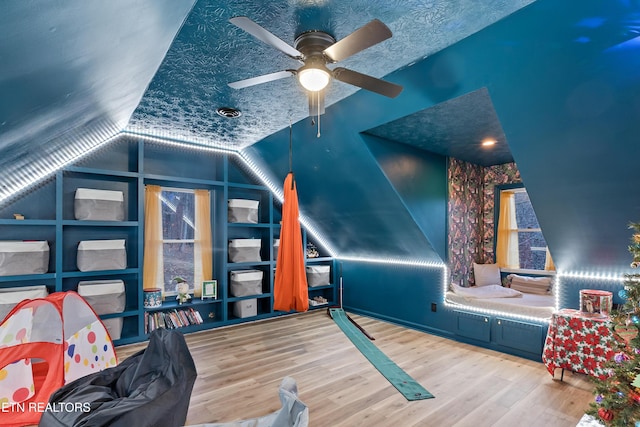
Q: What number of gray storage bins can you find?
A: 12